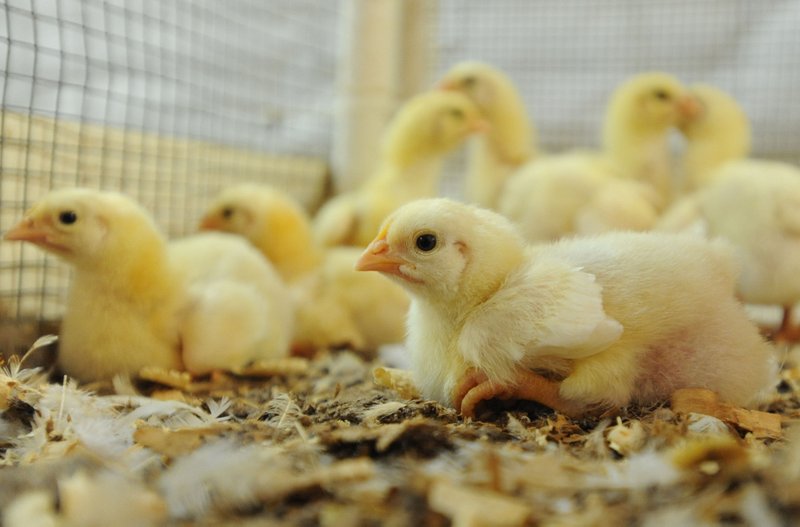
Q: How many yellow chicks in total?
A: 7